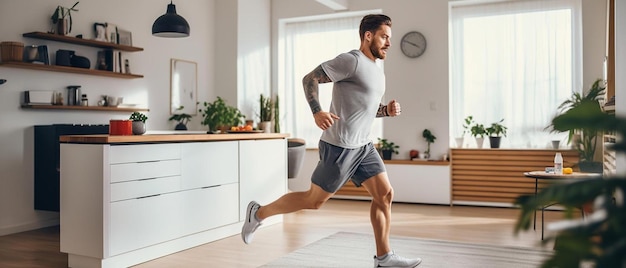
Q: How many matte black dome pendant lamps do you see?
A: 1